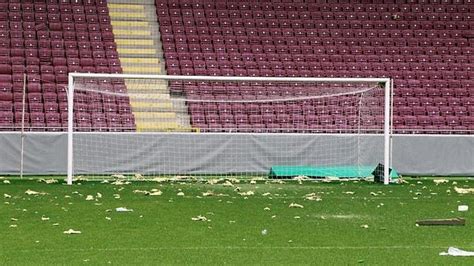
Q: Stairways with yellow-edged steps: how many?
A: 1